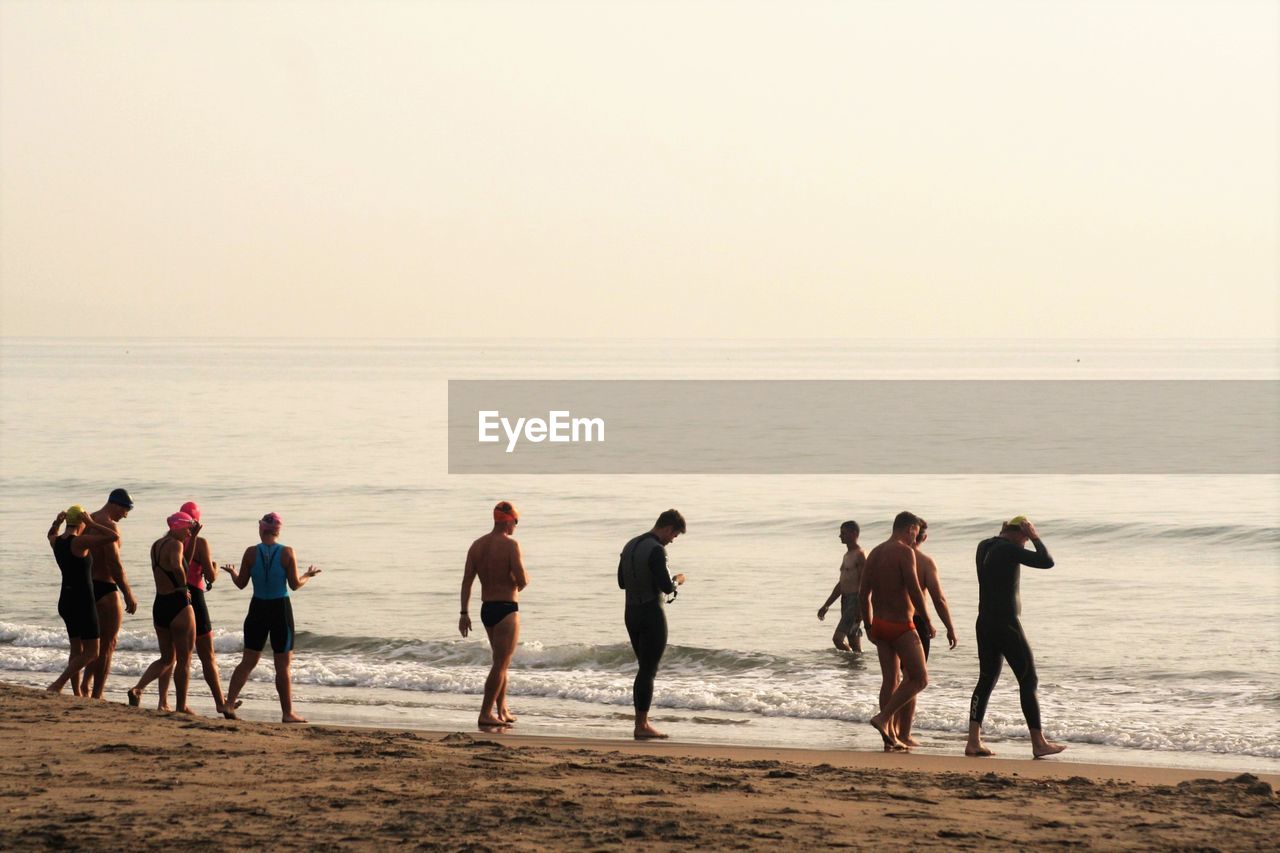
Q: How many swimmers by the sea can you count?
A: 11